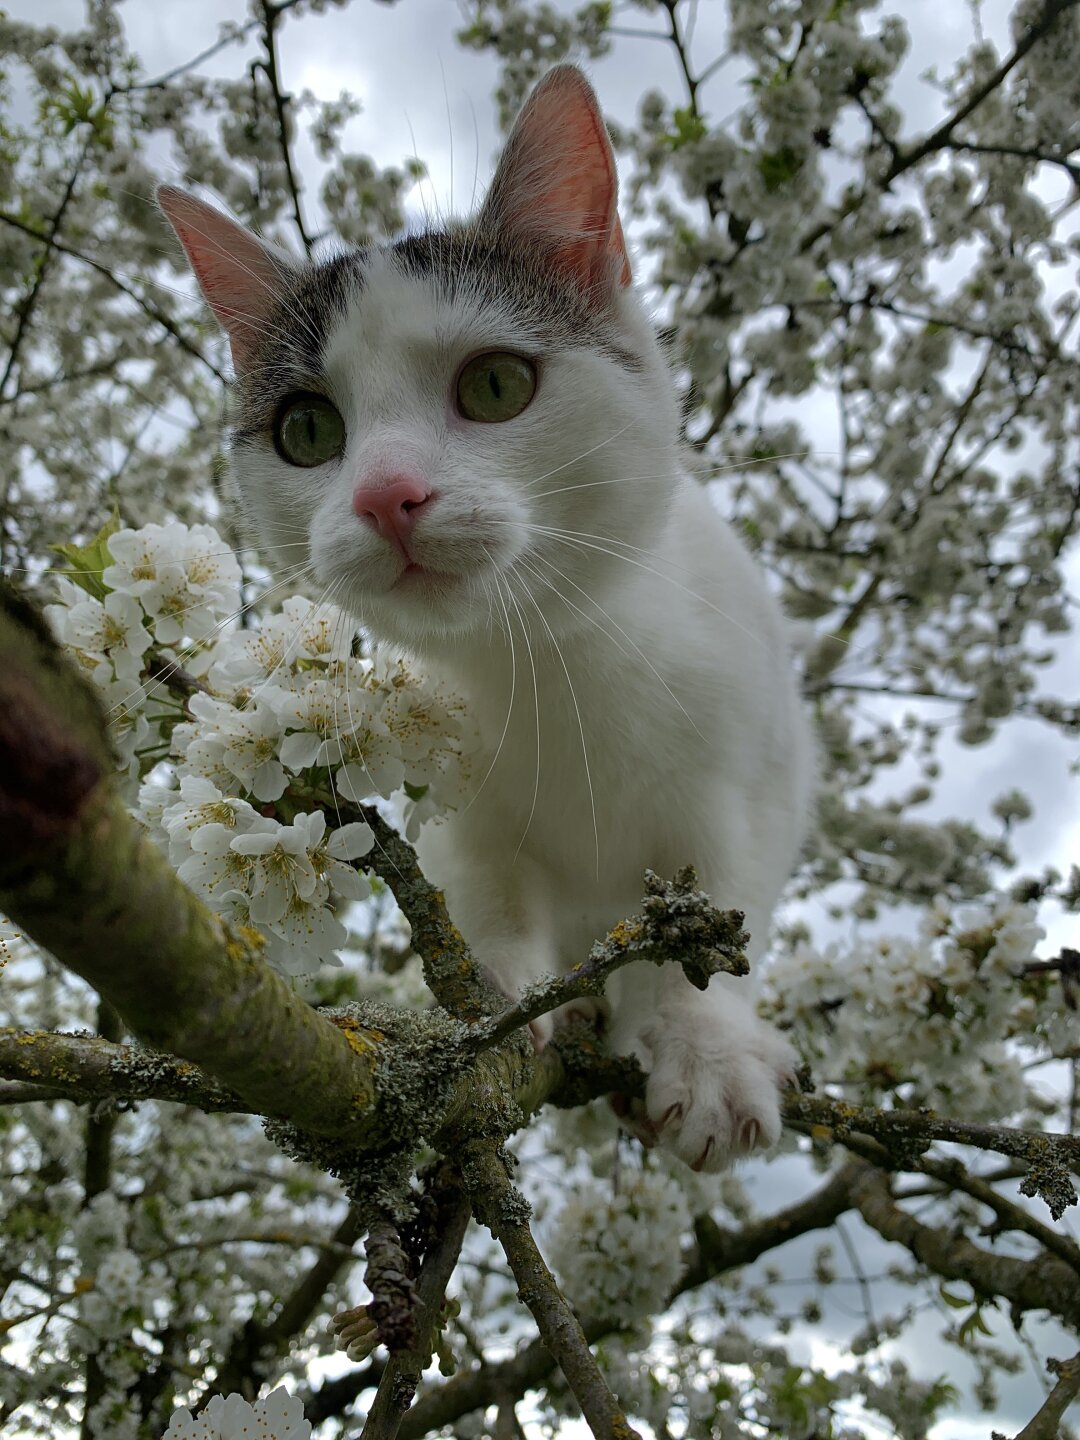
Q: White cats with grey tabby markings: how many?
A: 1